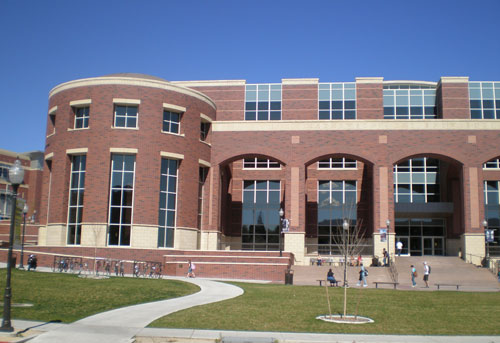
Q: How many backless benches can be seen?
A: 3